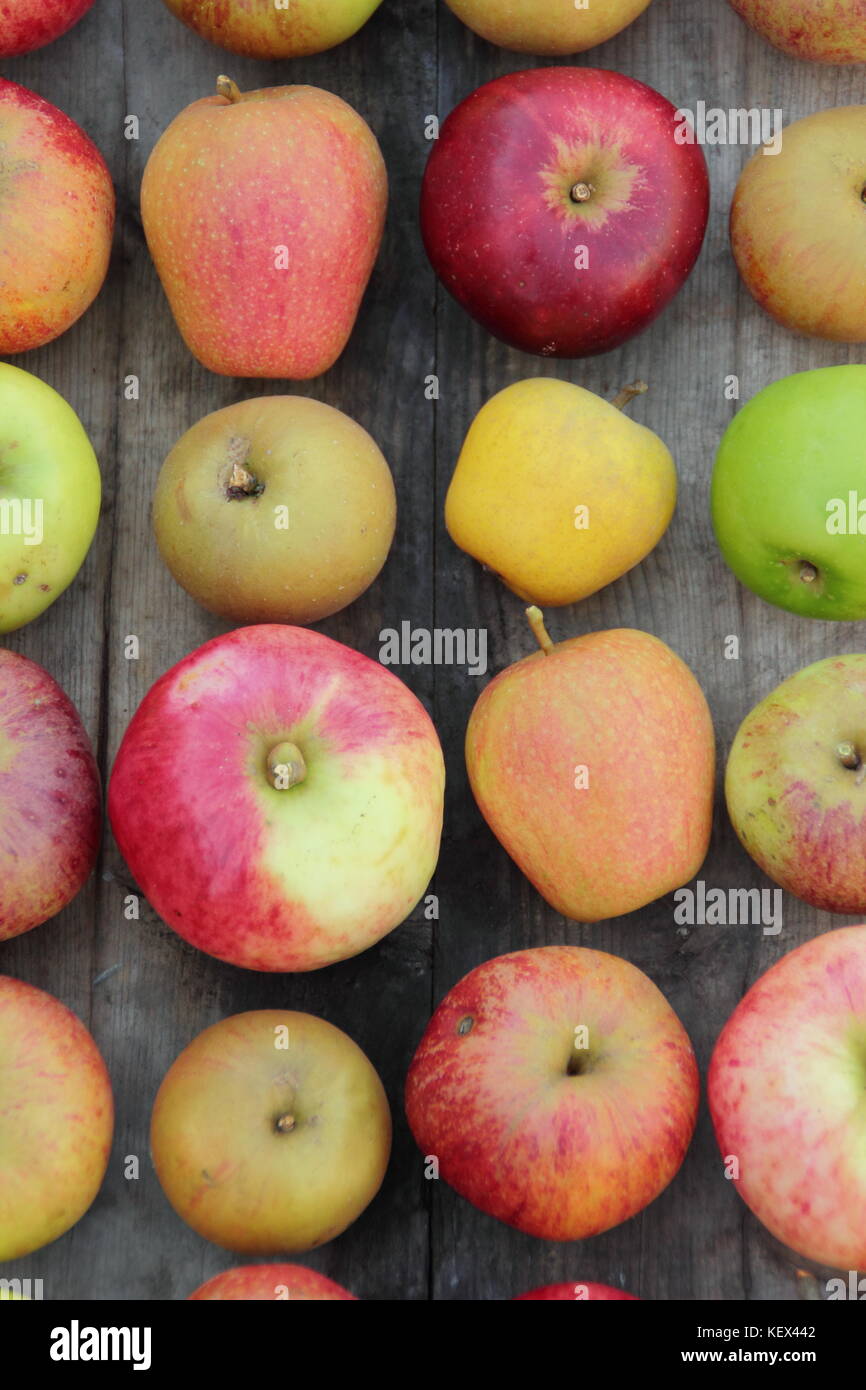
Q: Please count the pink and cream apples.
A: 2